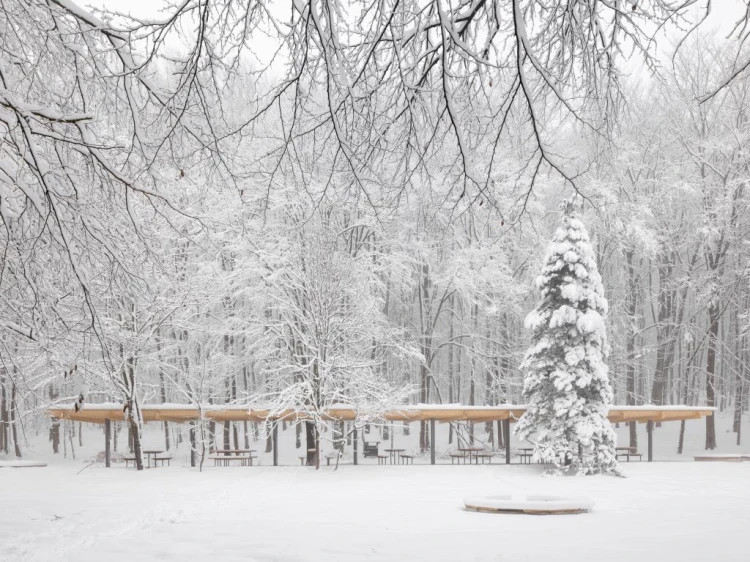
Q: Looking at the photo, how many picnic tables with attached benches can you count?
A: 7